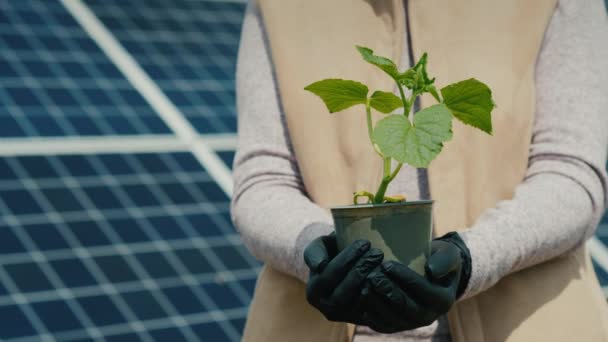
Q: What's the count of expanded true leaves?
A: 4